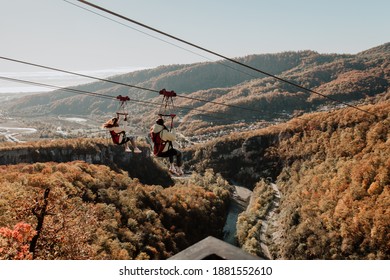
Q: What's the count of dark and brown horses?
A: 0